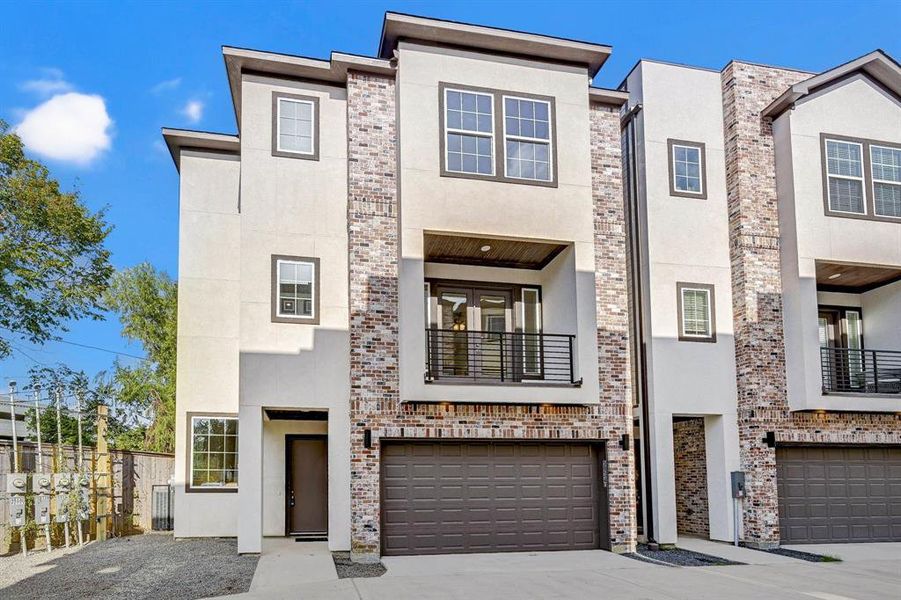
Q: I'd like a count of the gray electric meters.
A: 4